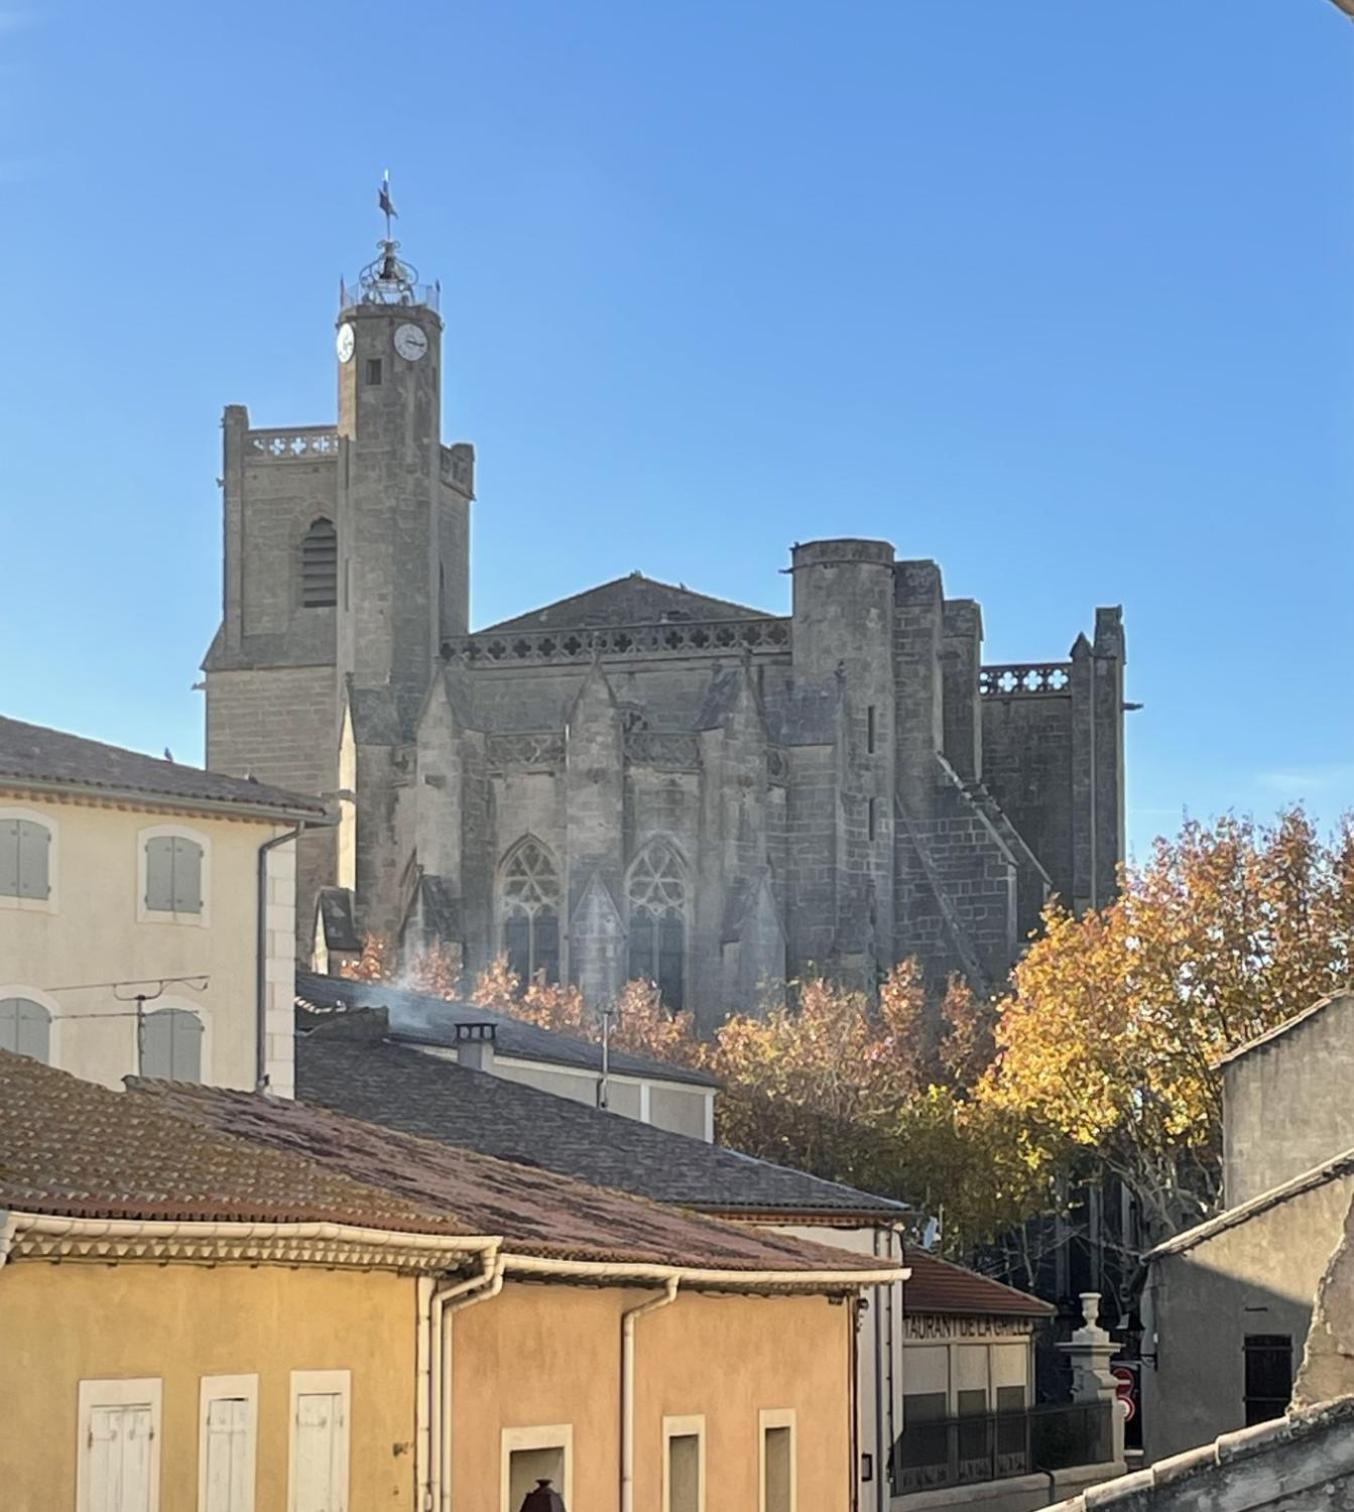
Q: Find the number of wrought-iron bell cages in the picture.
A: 1